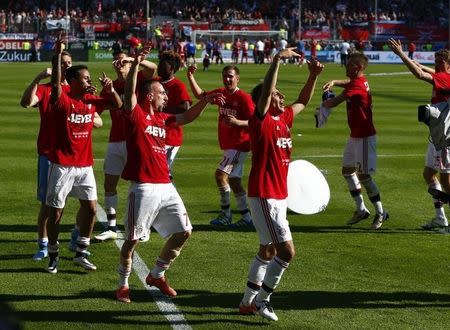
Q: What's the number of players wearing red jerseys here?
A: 9